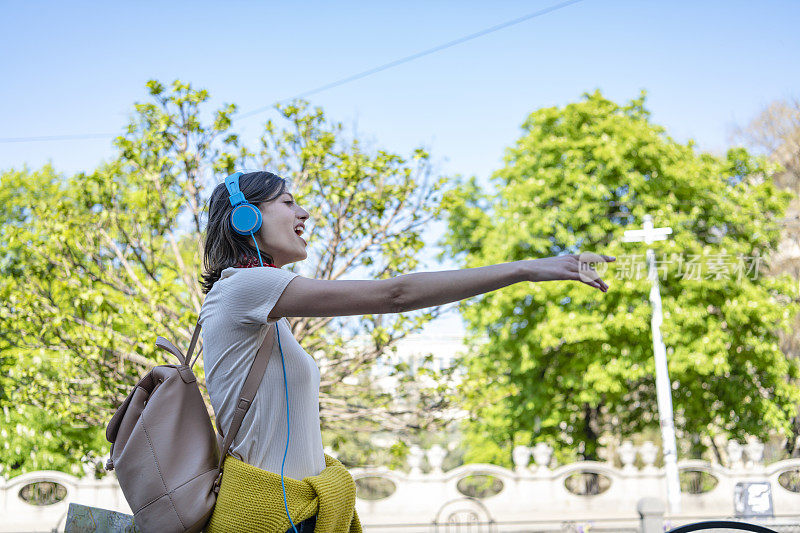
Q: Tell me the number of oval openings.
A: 6